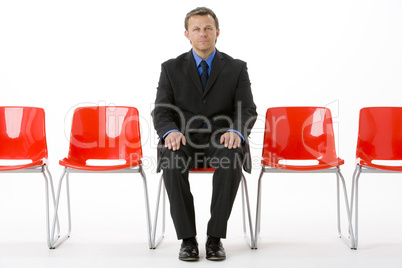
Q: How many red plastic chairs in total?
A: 5